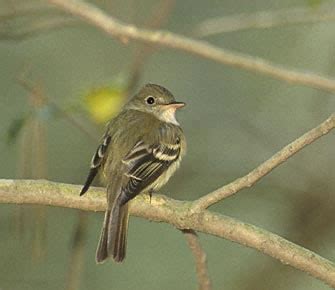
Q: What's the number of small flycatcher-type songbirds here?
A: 1